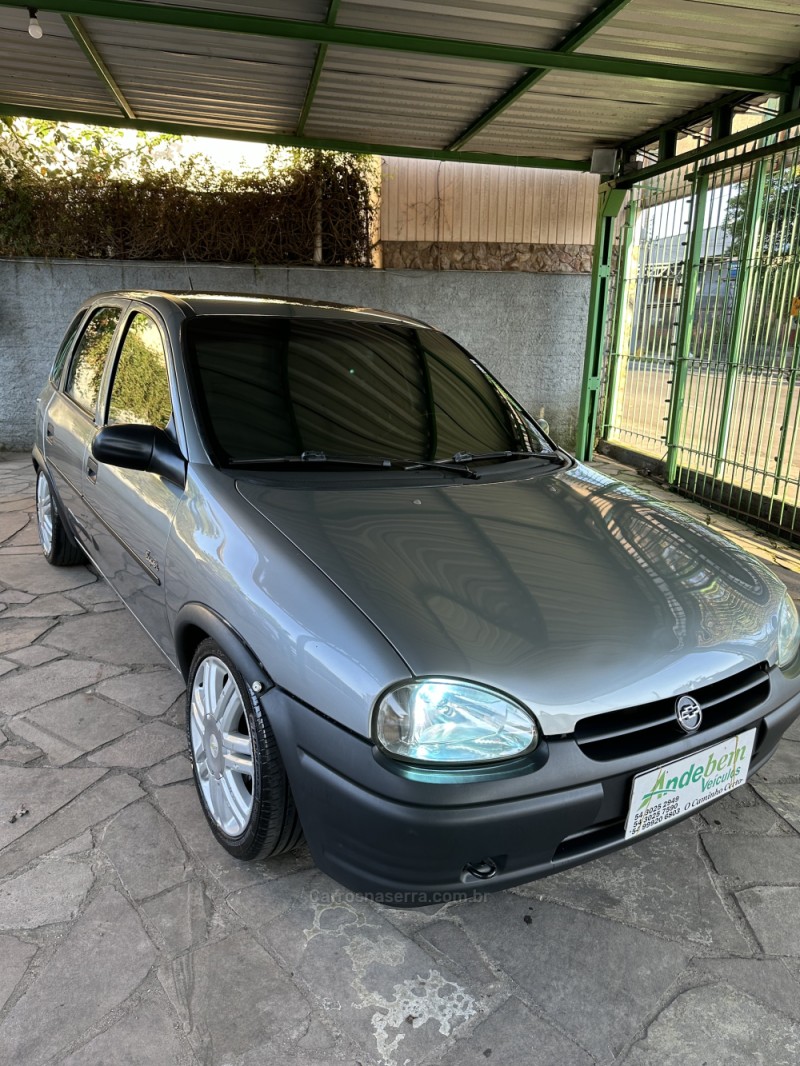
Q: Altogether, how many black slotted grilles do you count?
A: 1